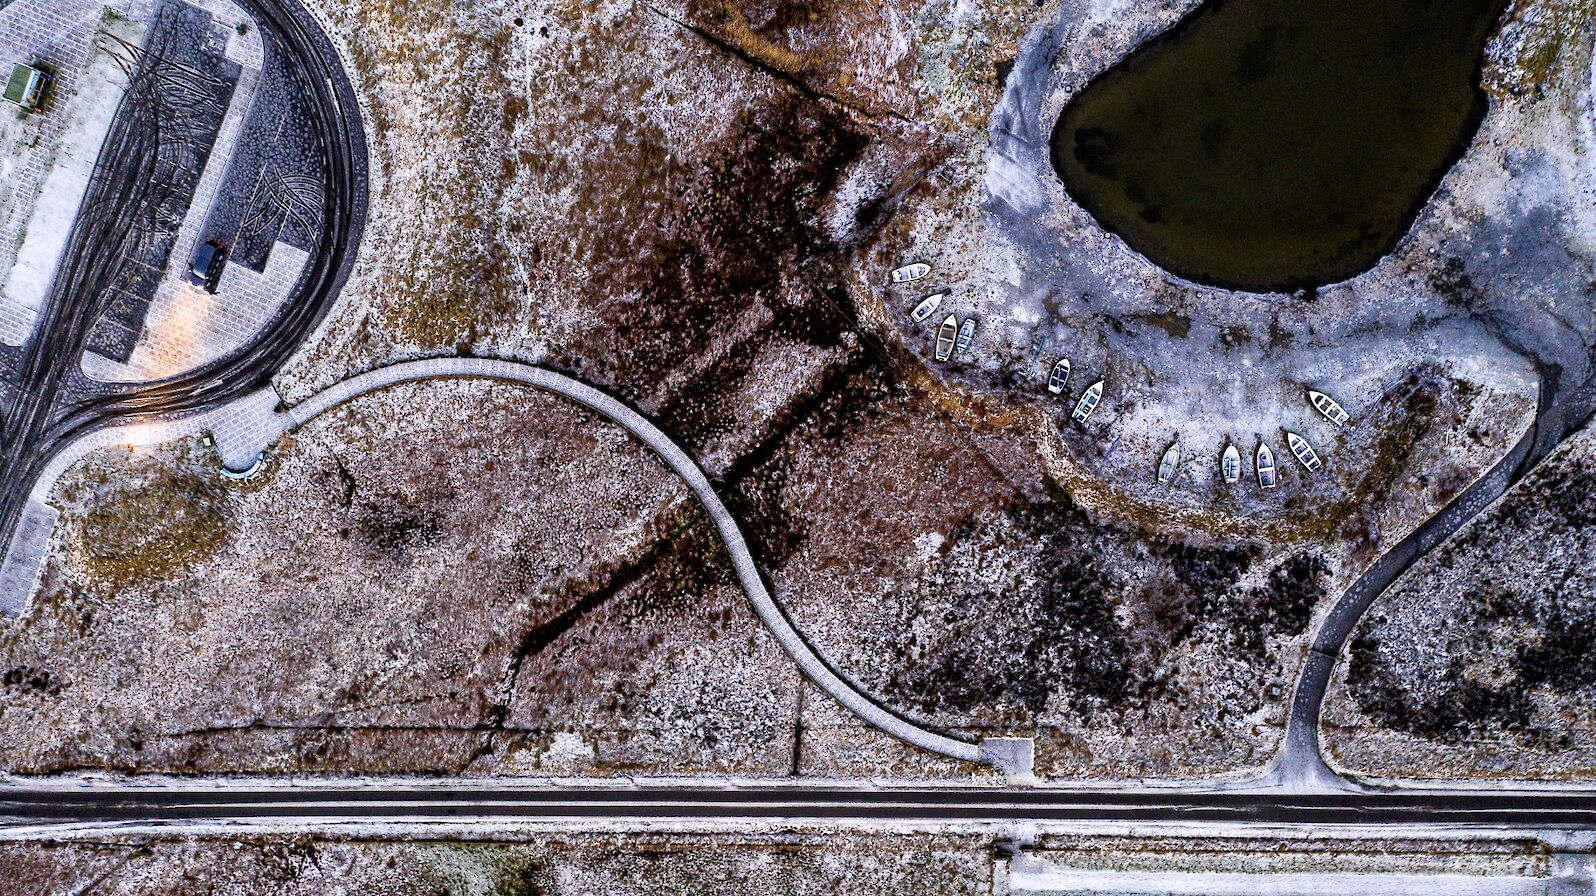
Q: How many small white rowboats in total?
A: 11